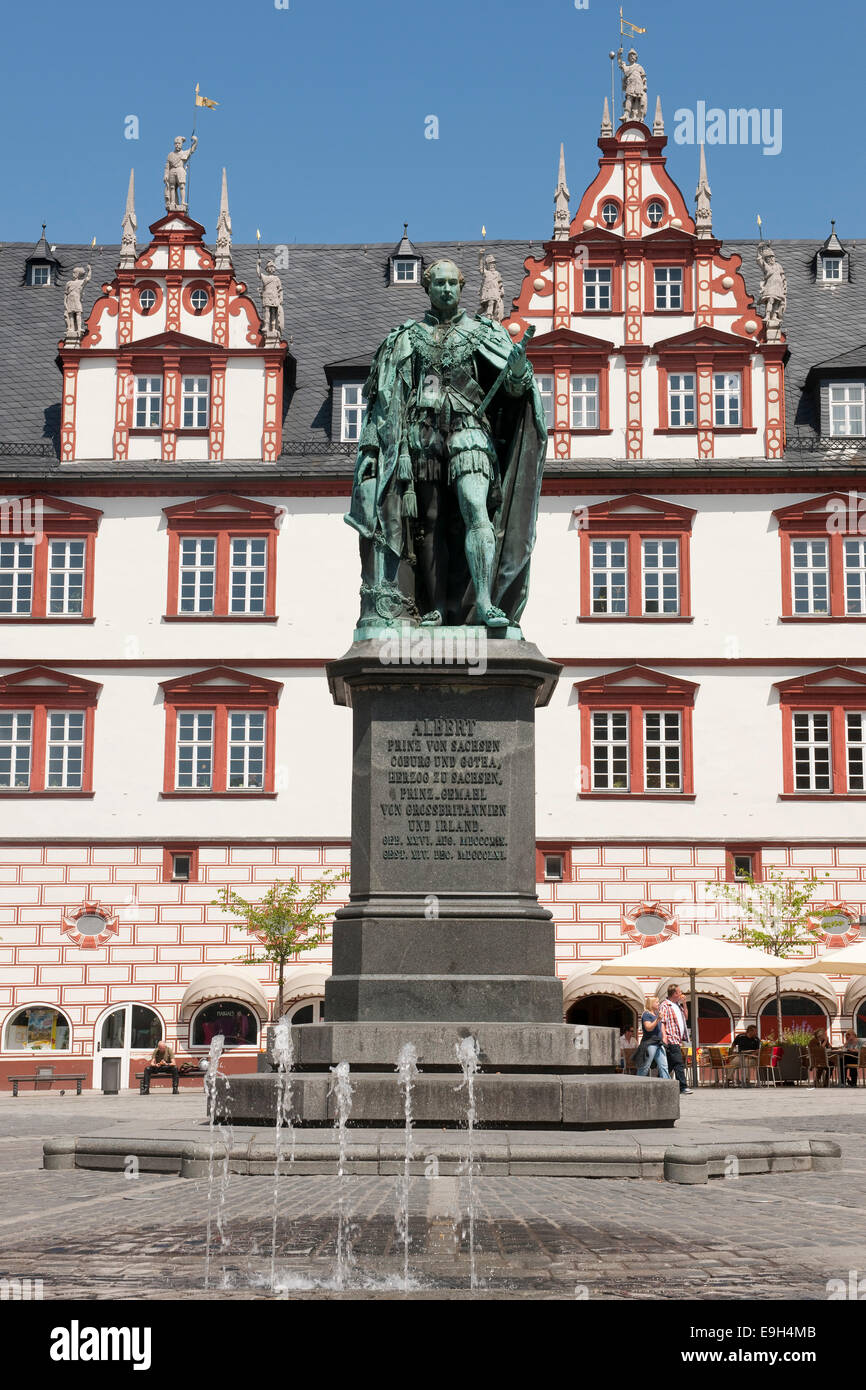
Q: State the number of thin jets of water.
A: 5